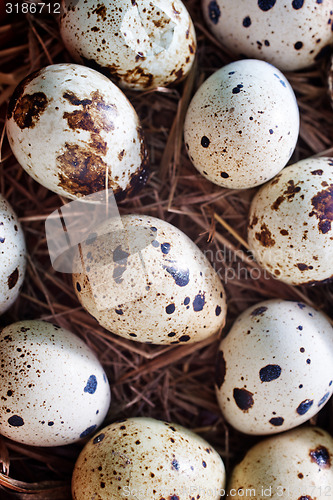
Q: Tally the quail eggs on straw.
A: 11